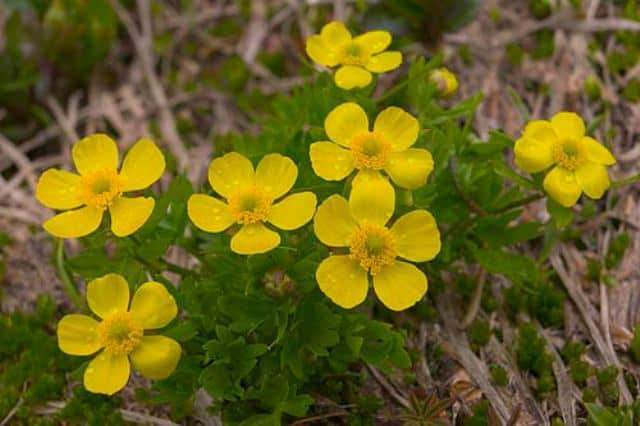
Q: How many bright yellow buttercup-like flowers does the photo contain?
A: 7